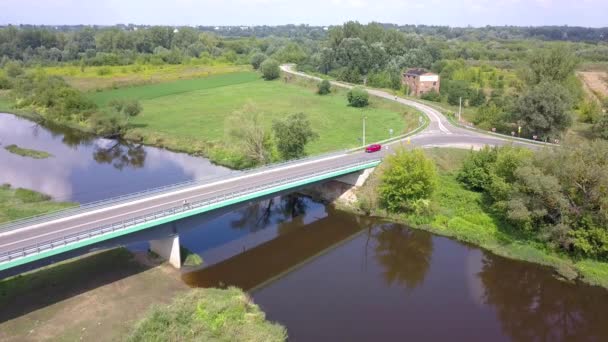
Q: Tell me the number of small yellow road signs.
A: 2